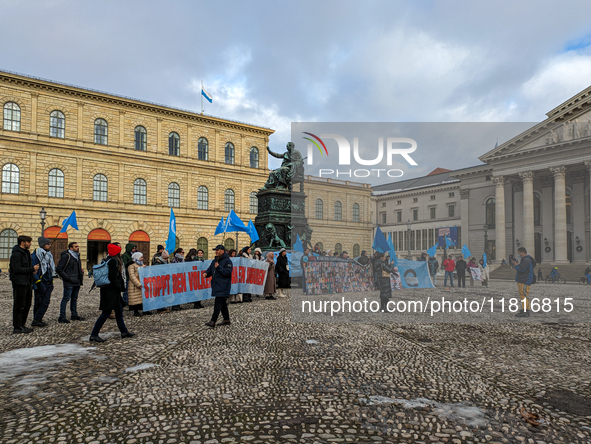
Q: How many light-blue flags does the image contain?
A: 12